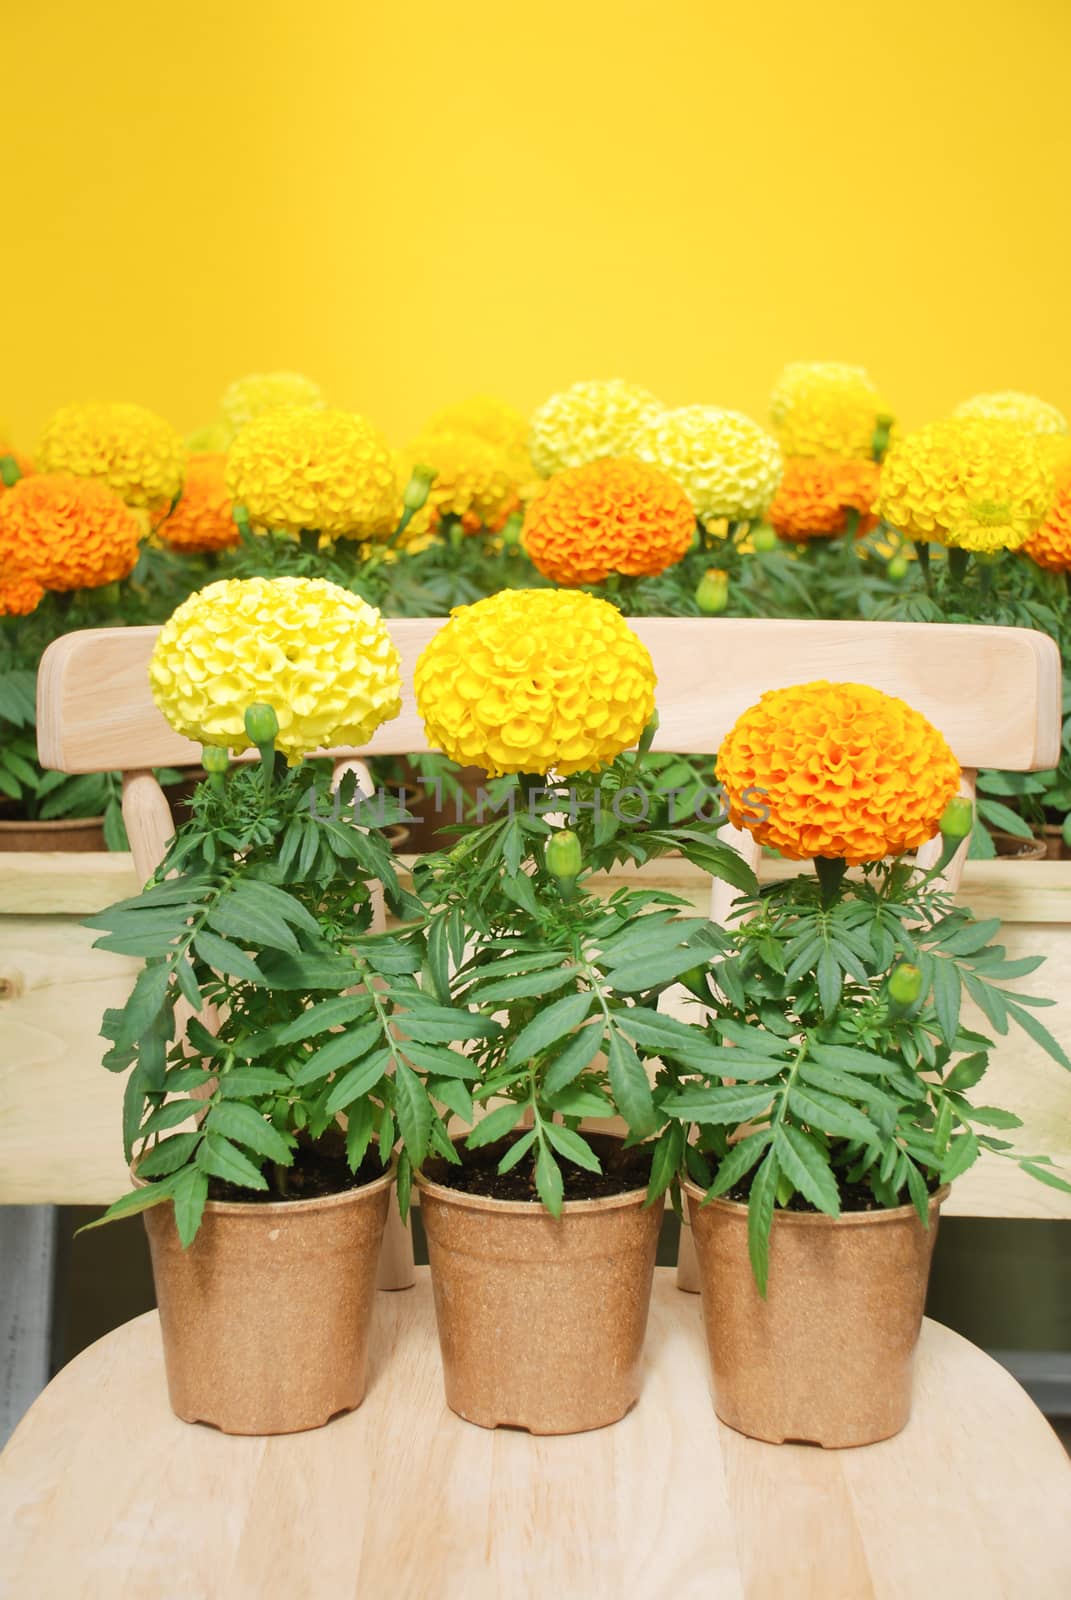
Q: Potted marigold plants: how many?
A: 3